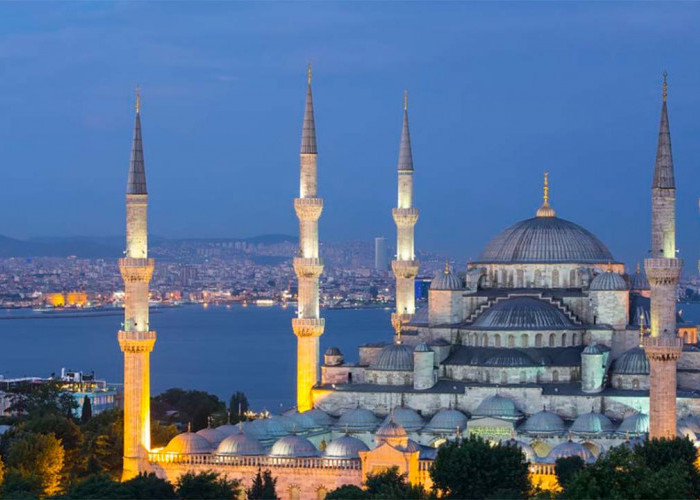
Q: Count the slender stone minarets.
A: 4